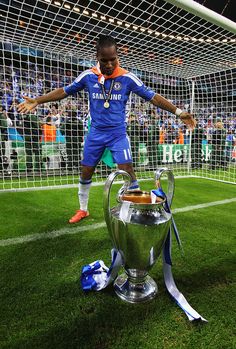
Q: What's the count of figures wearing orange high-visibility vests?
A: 3